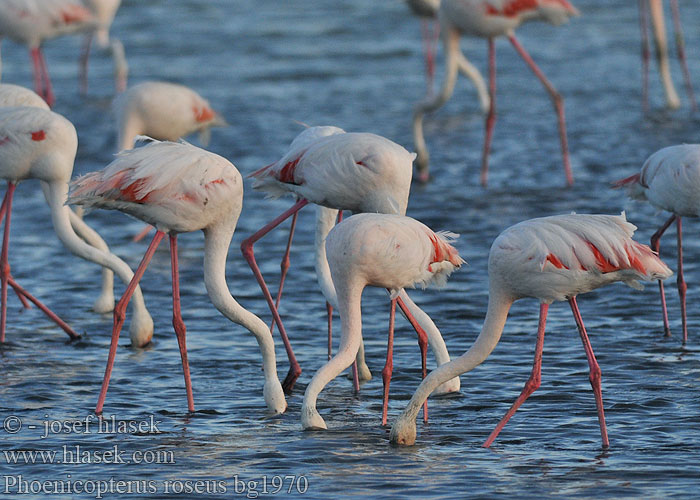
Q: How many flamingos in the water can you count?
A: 14